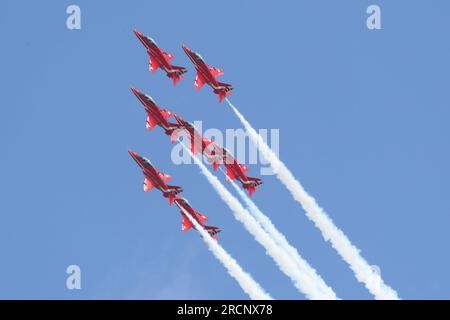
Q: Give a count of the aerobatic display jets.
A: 7